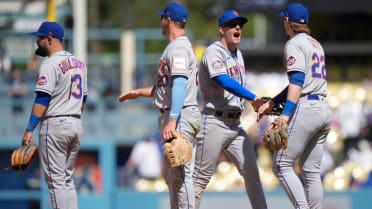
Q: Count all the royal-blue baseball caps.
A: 4